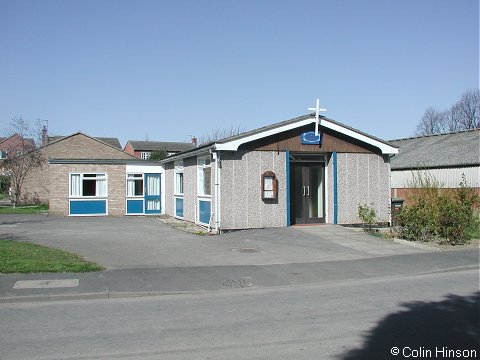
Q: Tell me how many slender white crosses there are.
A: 1